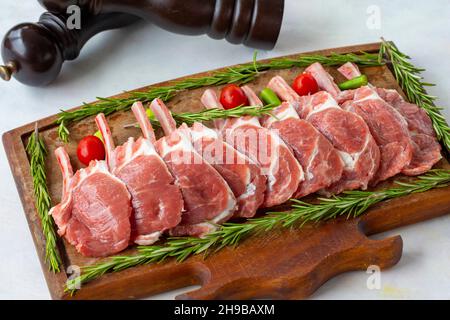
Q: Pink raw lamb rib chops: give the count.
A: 9